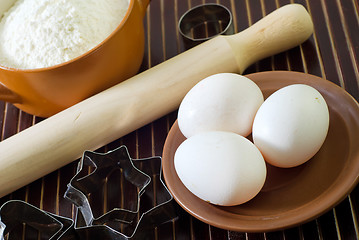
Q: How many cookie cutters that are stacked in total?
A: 2